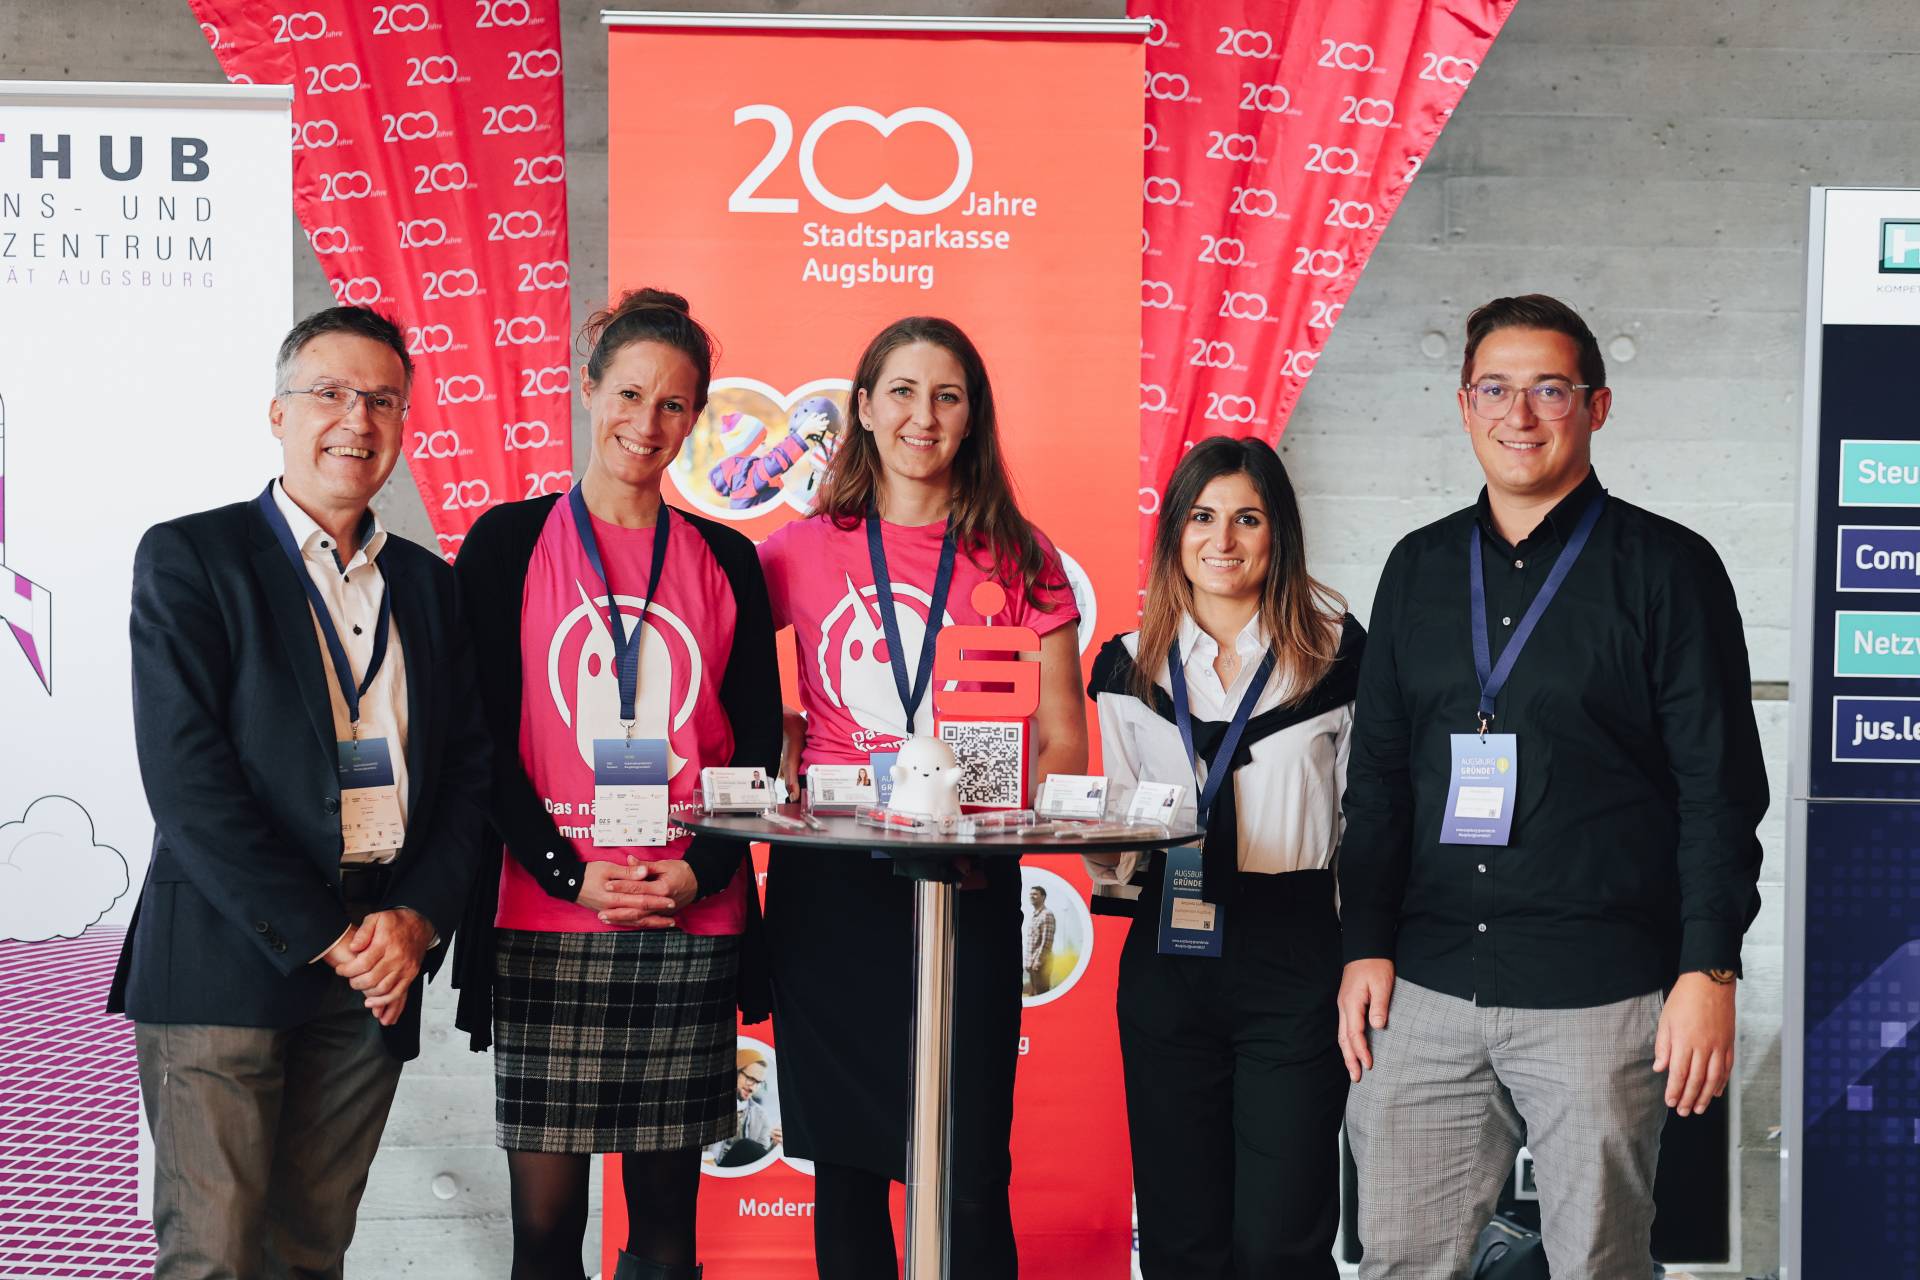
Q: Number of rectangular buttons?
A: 0